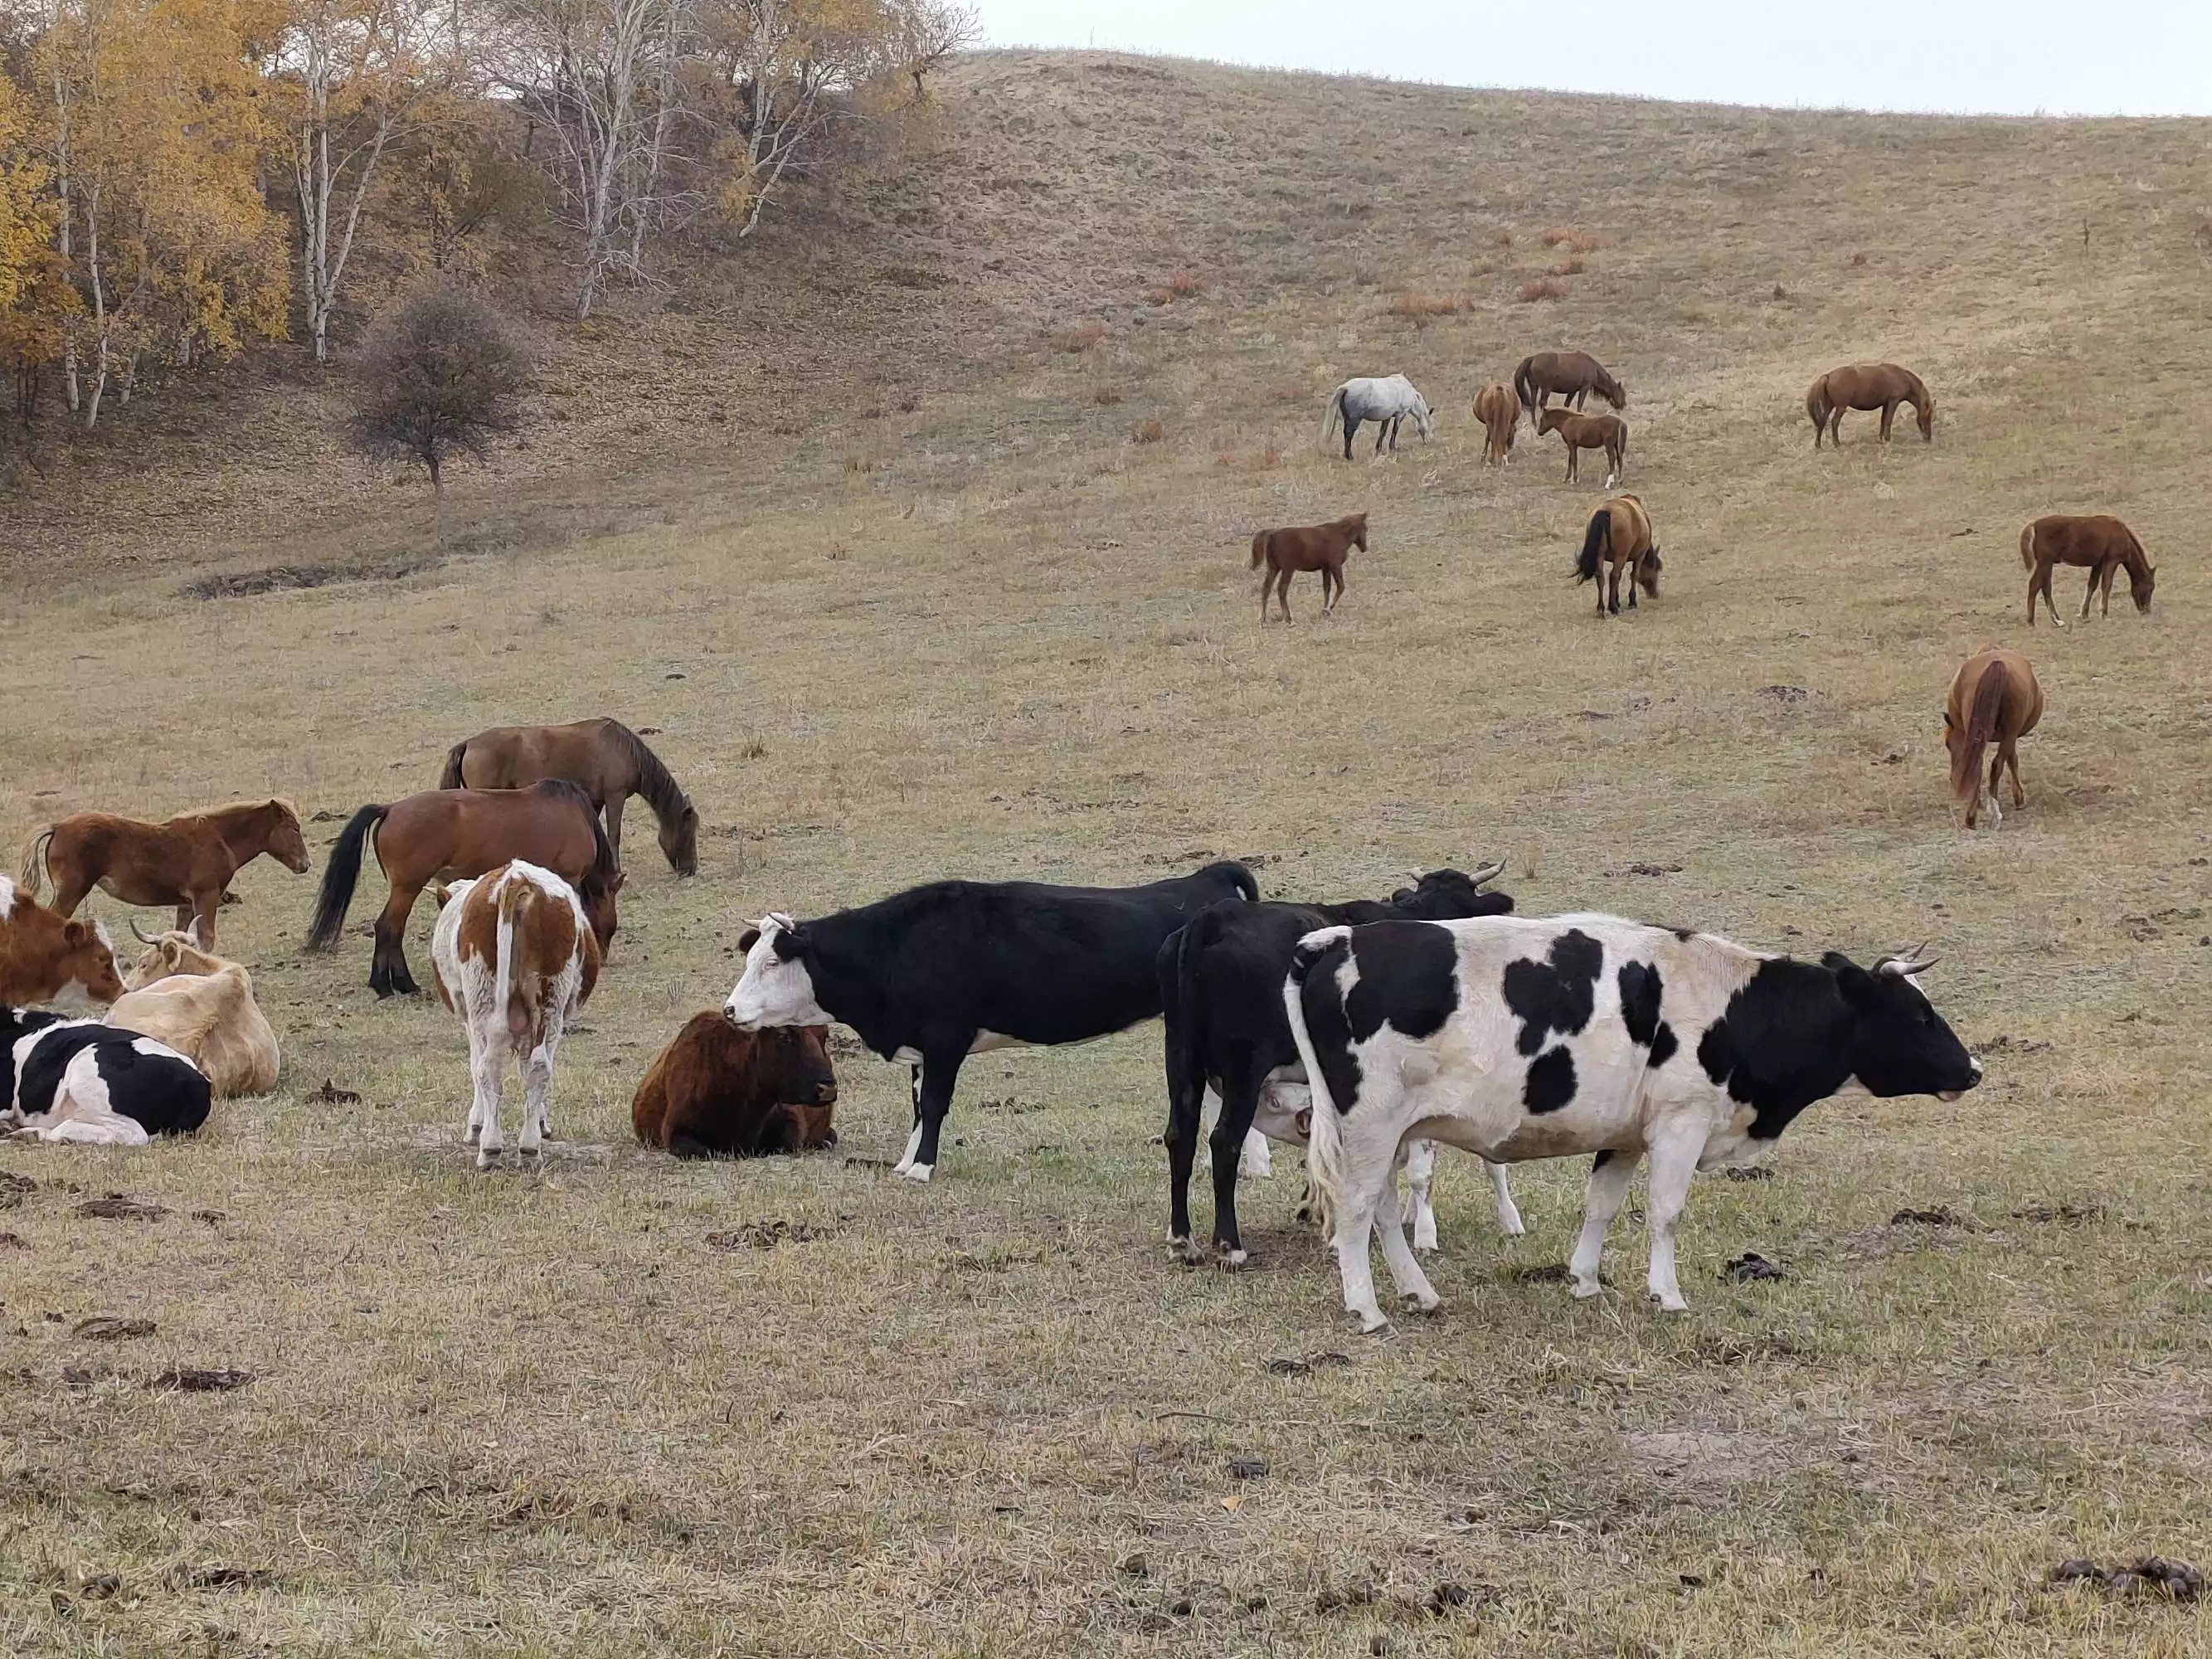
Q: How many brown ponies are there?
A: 11